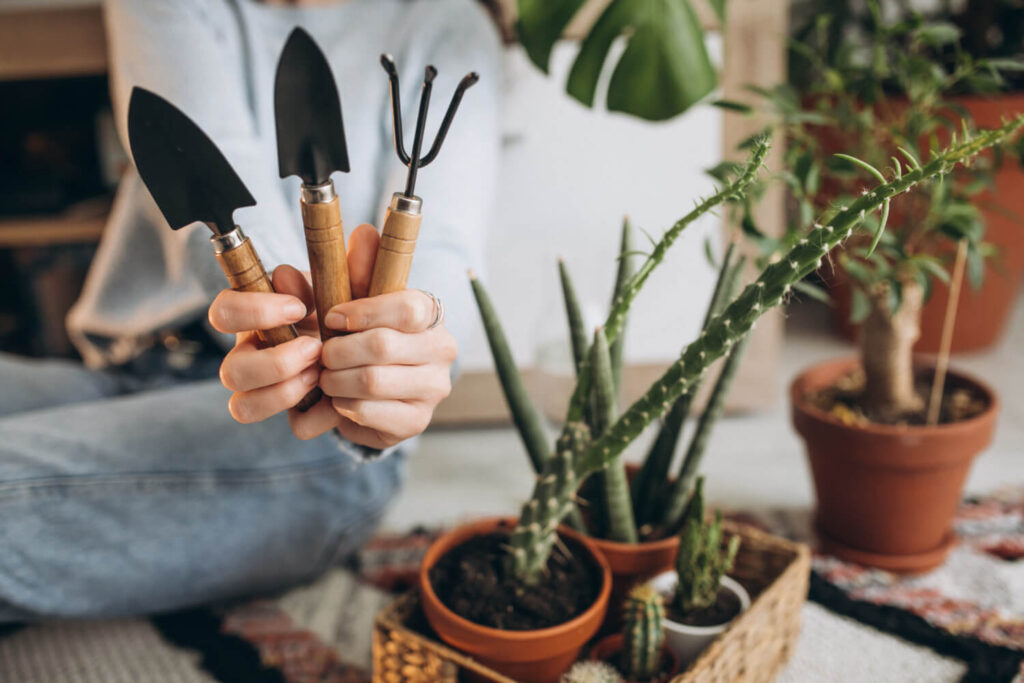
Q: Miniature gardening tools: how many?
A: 3